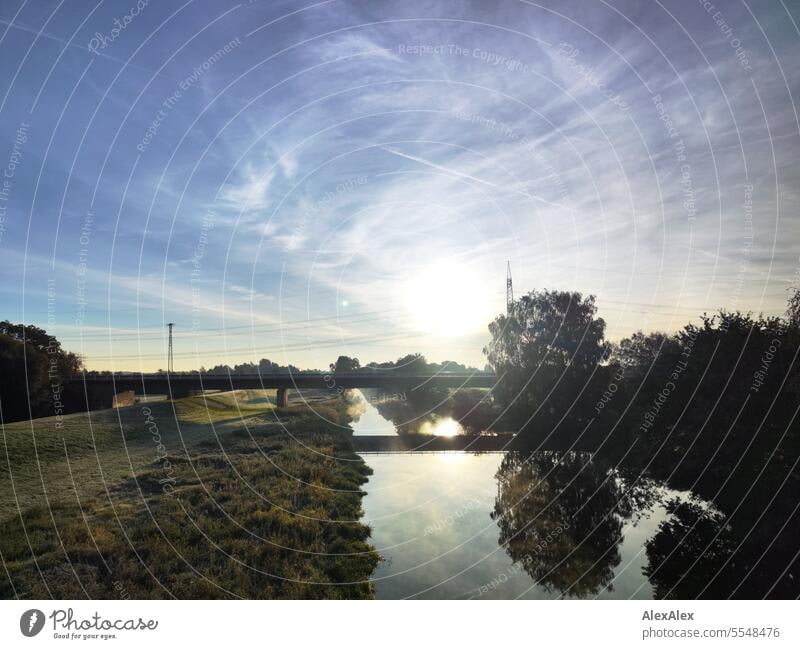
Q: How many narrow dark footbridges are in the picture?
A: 1